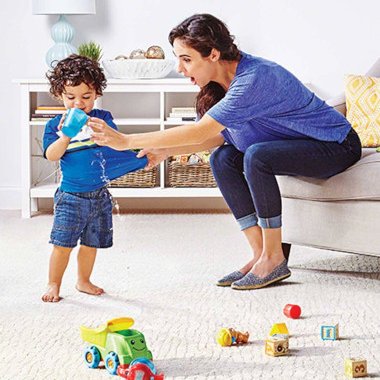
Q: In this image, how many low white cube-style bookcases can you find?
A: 1